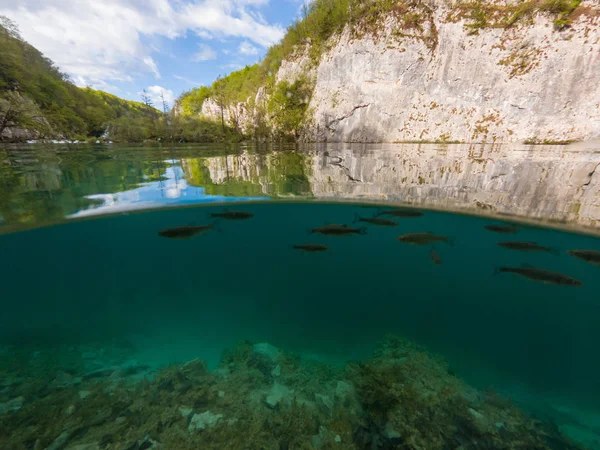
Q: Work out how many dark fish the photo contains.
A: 12